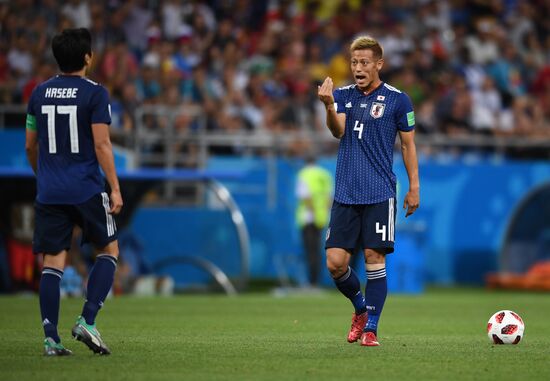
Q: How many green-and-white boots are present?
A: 2